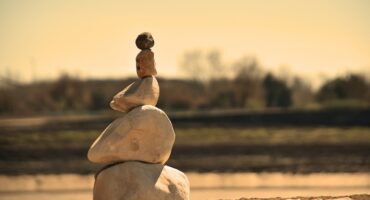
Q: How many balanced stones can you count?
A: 5